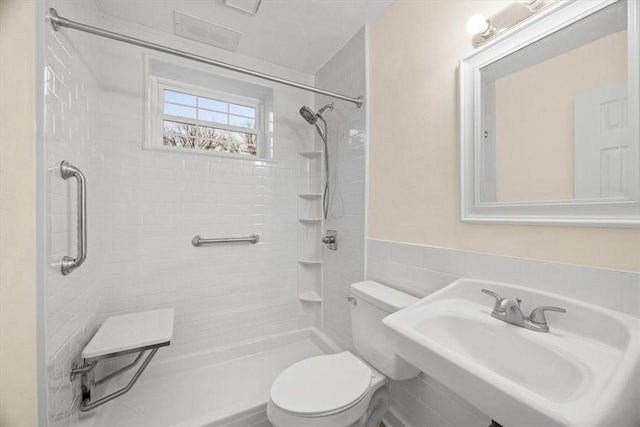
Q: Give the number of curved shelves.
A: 5